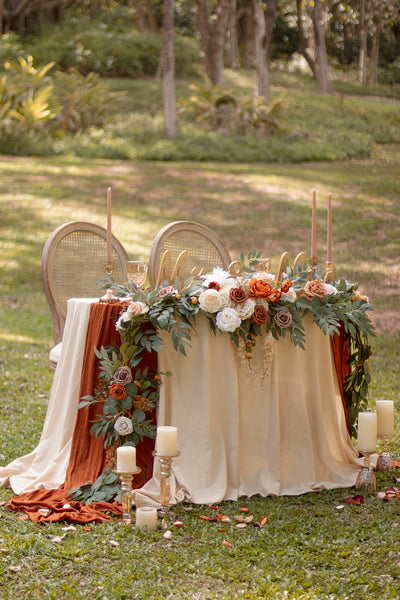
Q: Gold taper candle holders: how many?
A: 3